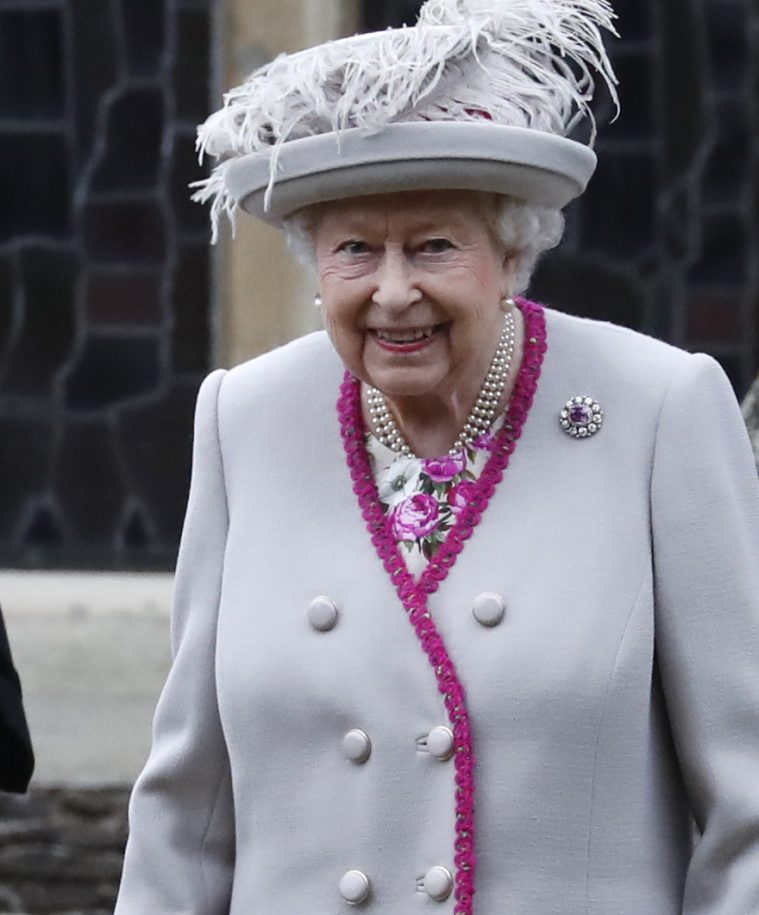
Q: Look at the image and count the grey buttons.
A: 6